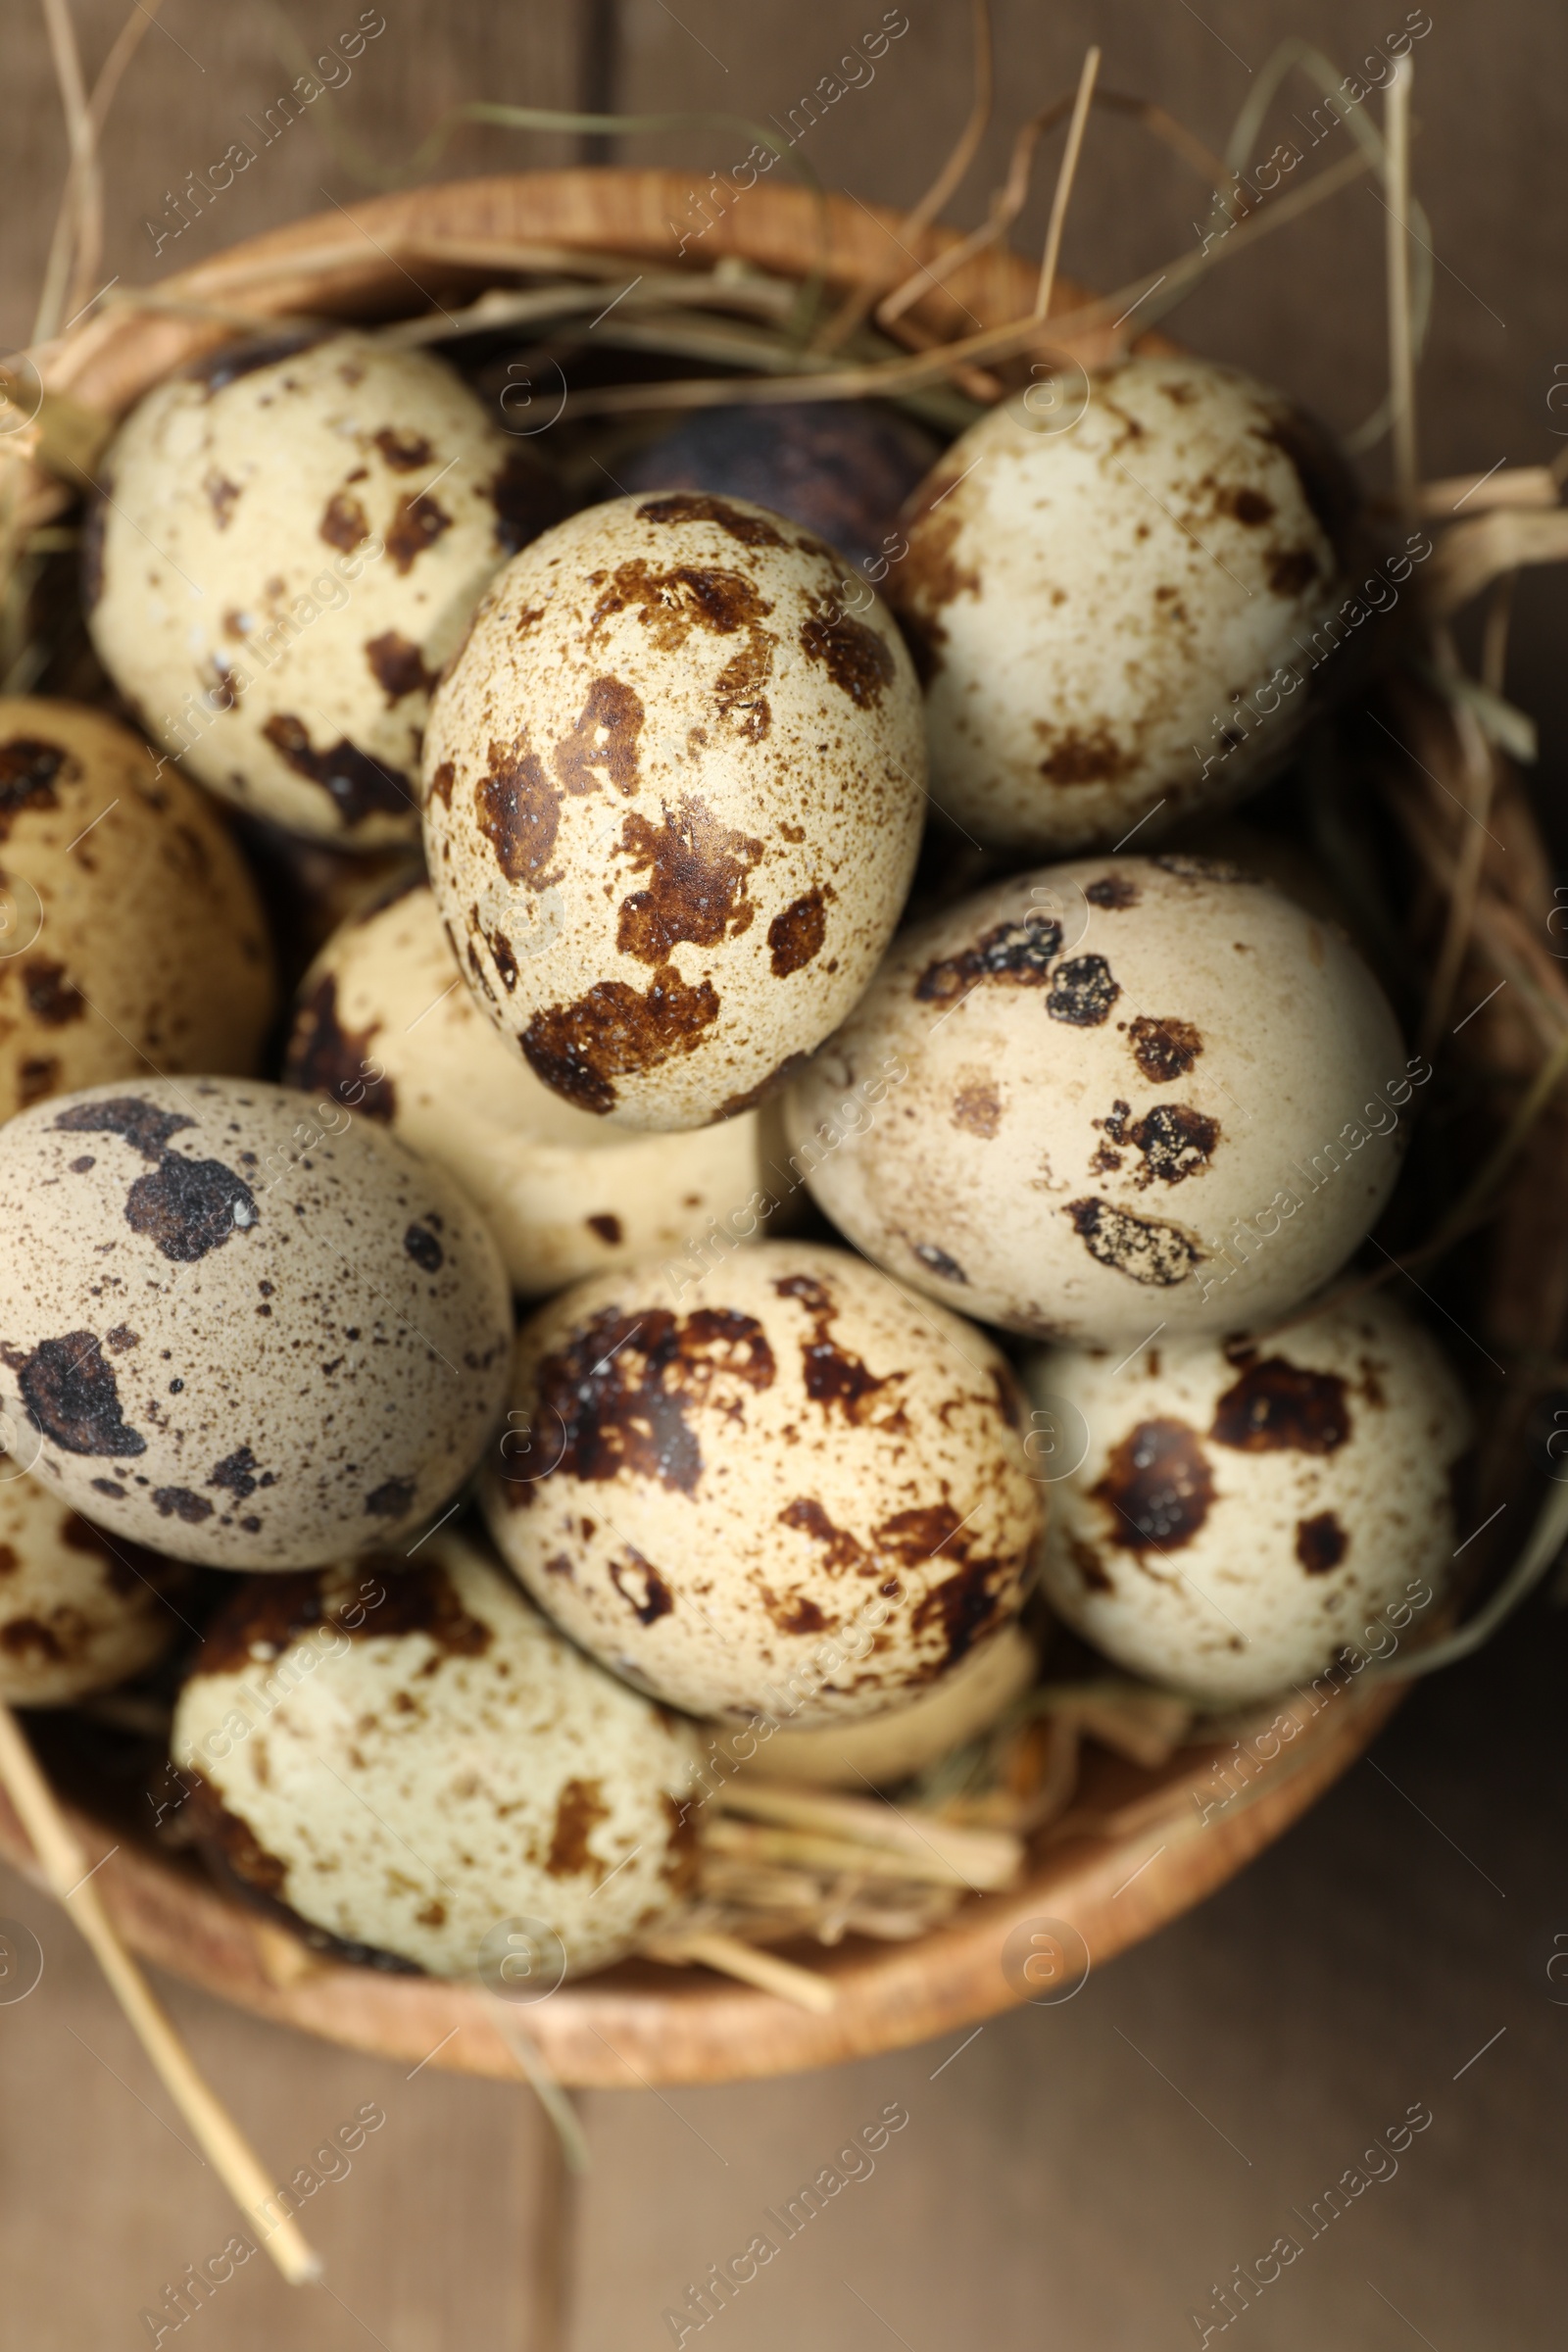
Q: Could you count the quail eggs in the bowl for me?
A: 13